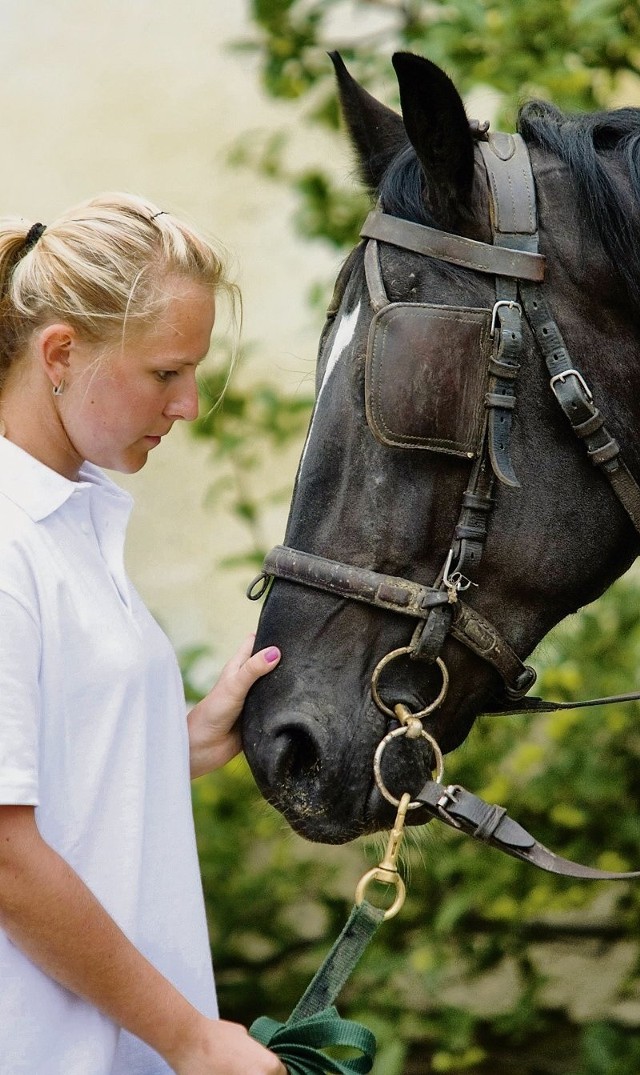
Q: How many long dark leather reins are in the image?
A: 2